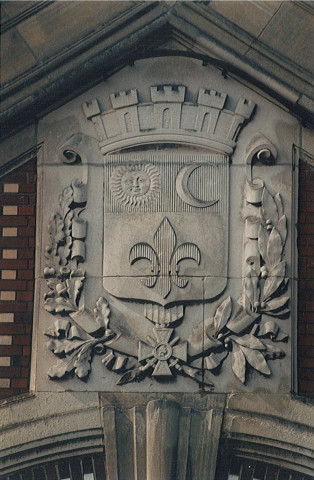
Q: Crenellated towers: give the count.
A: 5